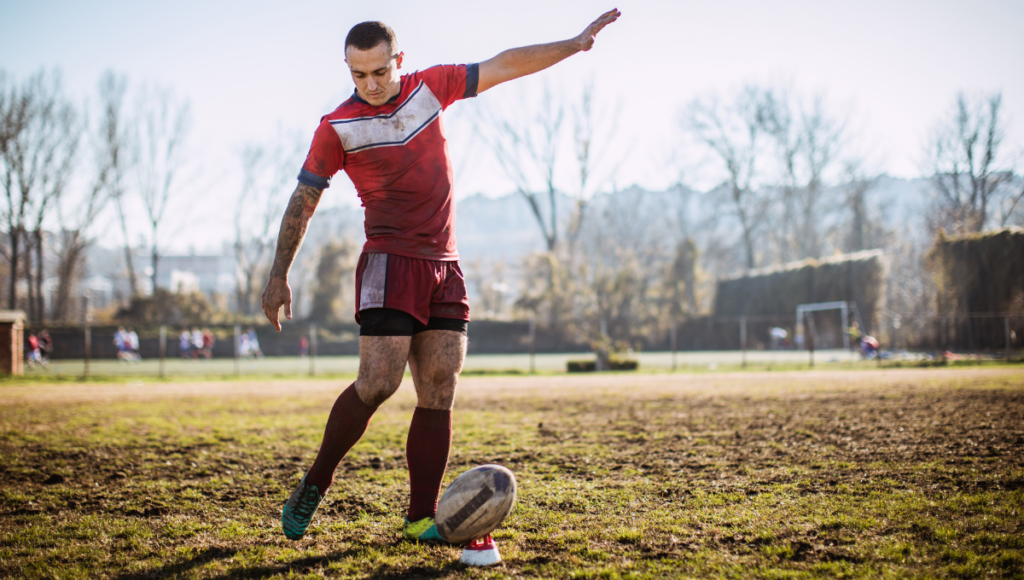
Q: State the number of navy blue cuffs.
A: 2